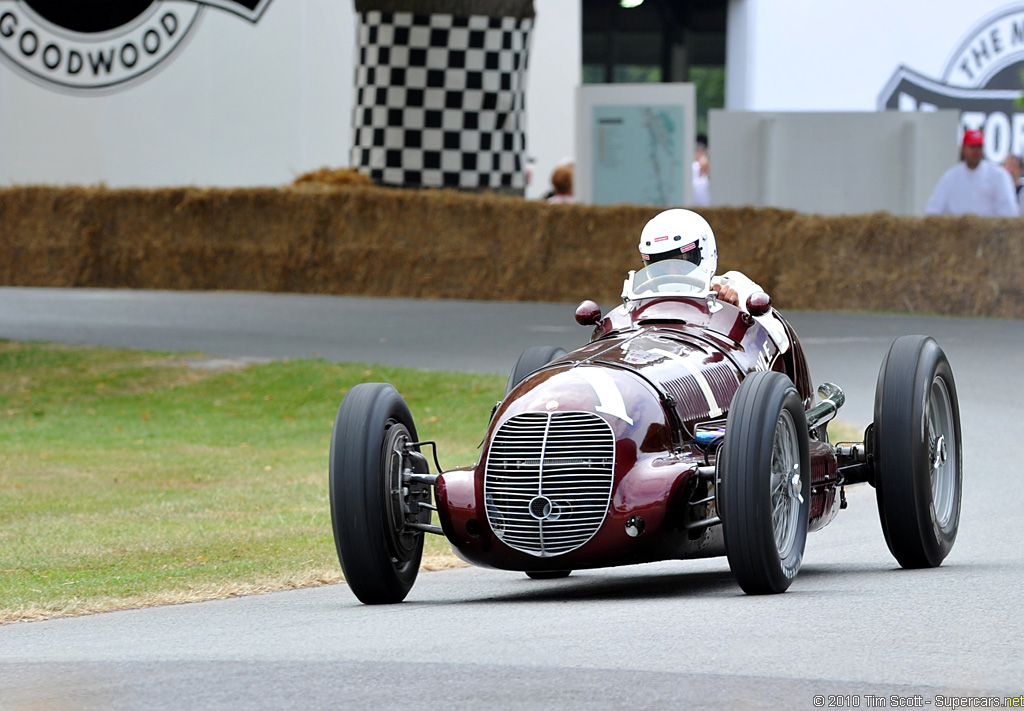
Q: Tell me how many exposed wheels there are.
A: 4